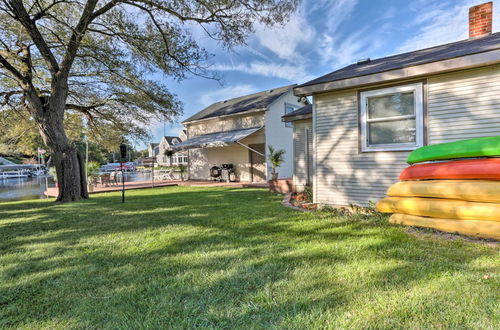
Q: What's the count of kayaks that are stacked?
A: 5